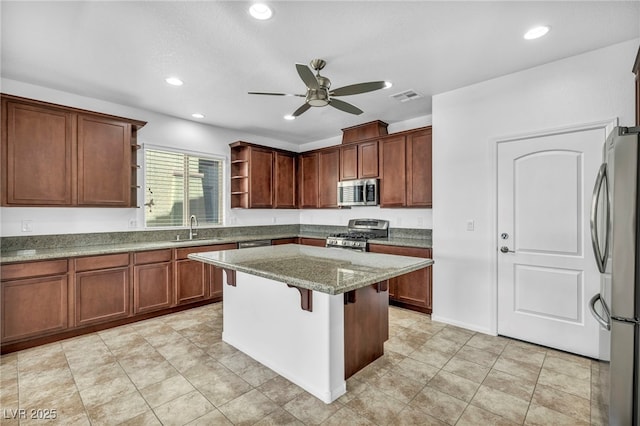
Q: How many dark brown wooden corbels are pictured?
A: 4